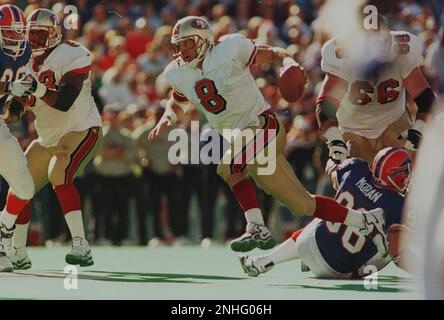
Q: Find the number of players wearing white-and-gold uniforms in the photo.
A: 3